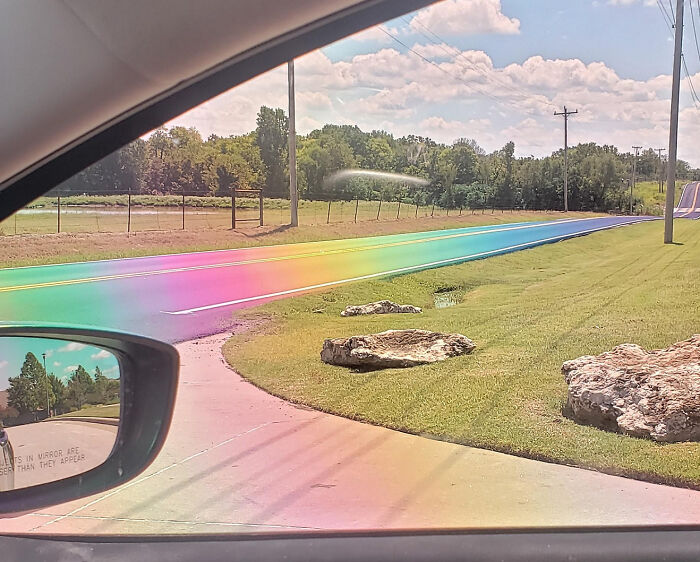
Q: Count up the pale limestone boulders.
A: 3